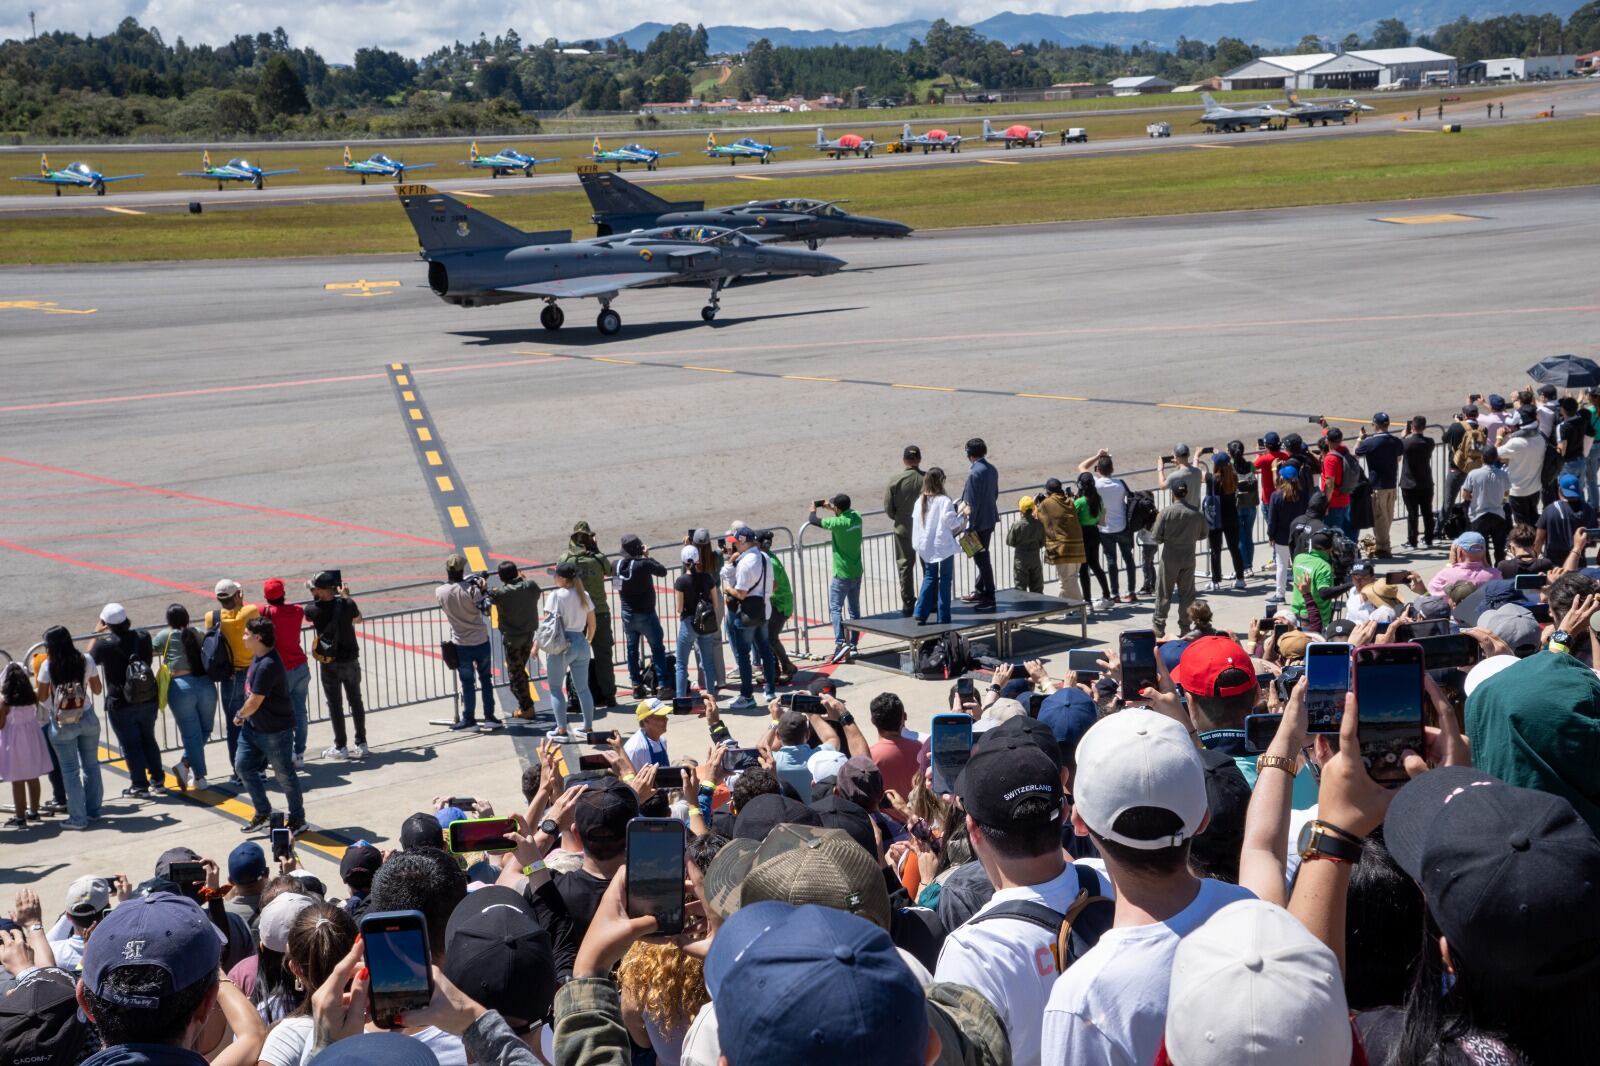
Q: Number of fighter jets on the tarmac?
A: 4